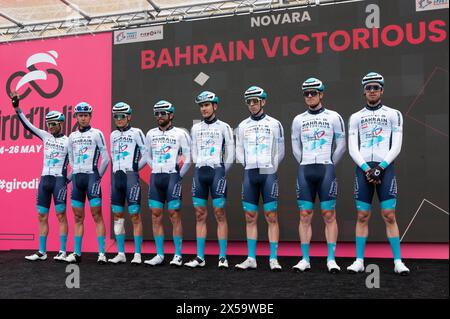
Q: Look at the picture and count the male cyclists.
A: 8